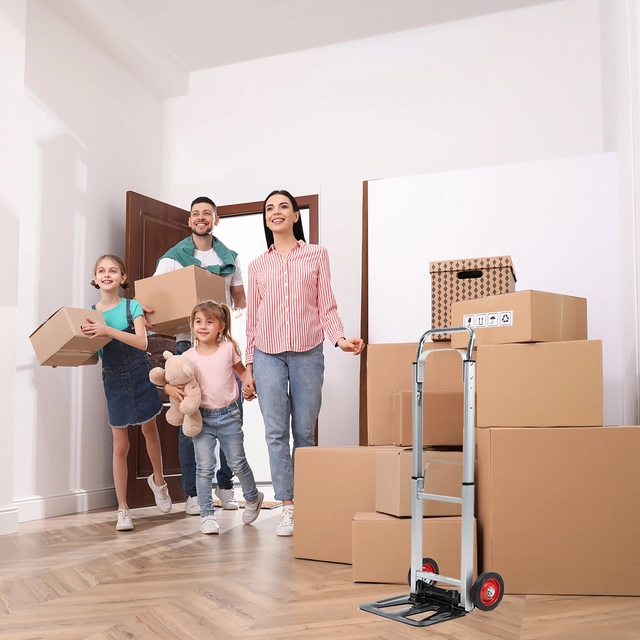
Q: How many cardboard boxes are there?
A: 11